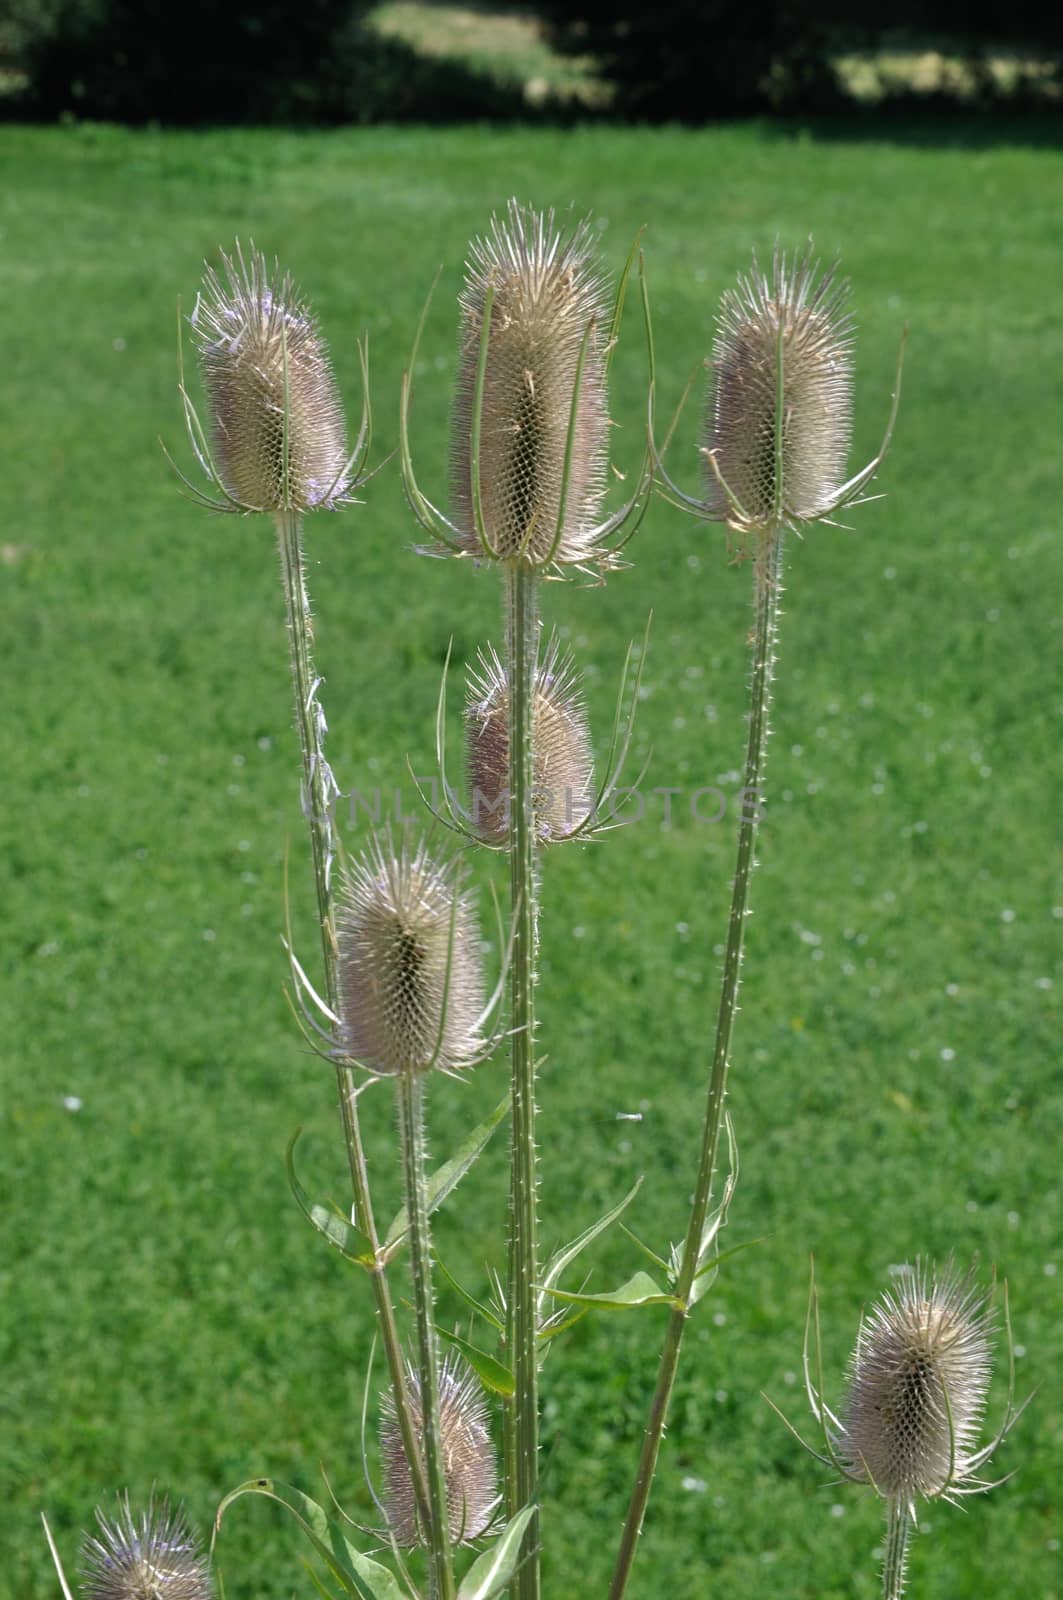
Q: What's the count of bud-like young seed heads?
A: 8